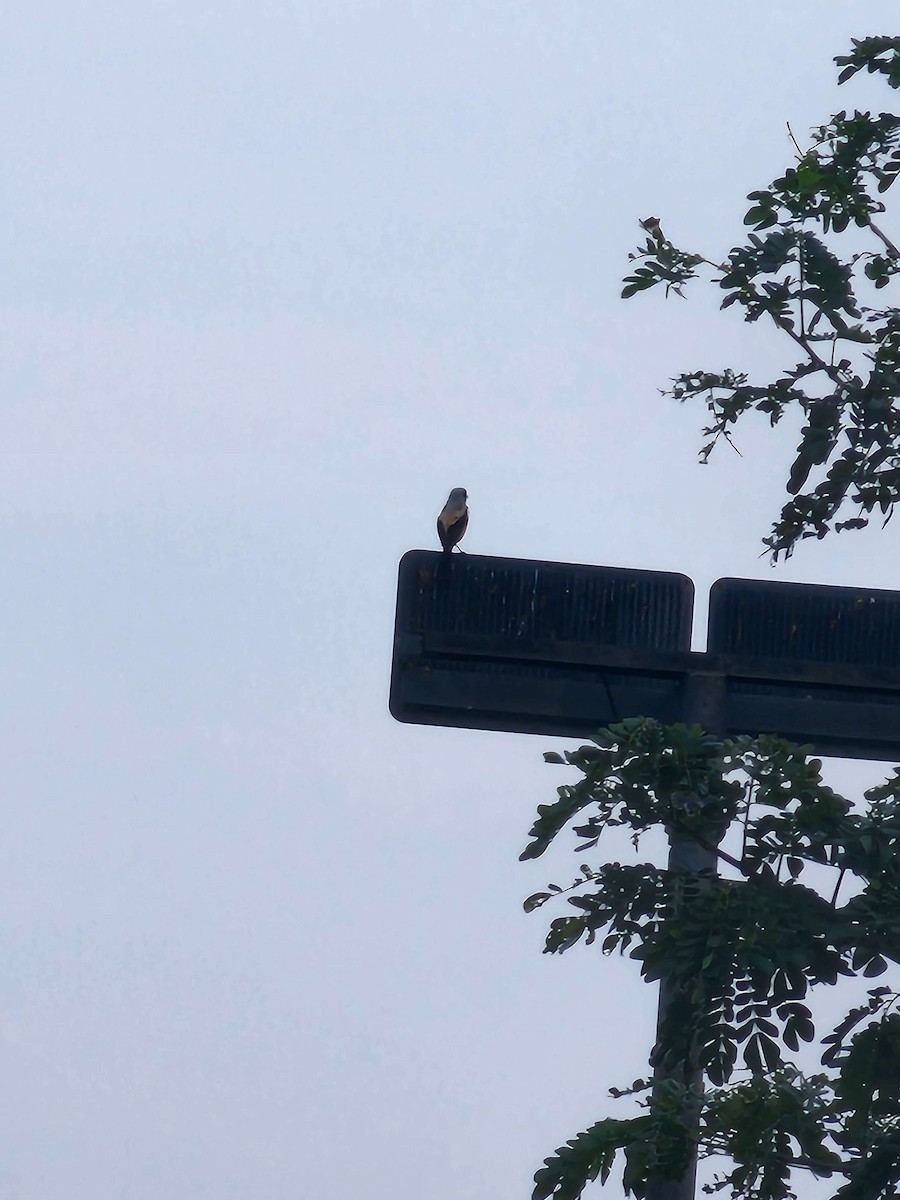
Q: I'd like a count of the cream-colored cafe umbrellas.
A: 0